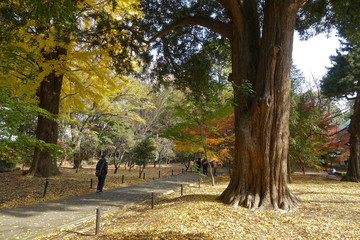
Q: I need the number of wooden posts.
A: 11